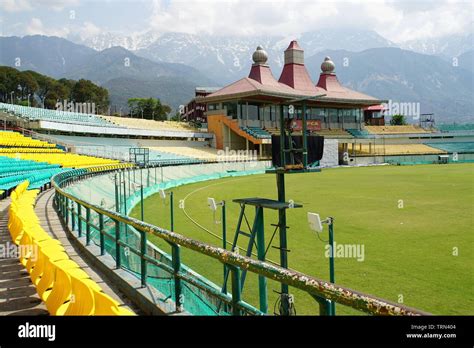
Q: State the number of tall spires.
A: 3